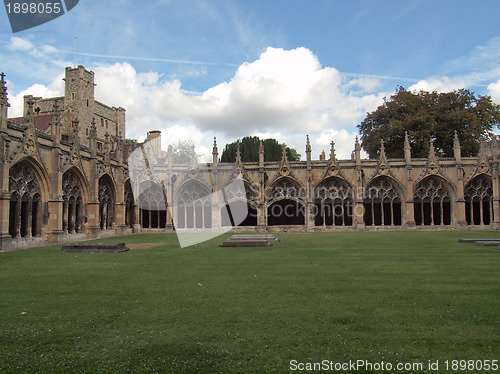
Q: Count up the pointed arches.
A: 12